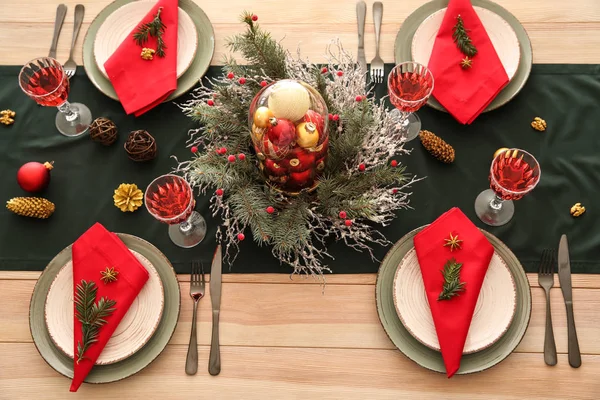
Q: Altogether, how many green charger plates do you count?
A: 4